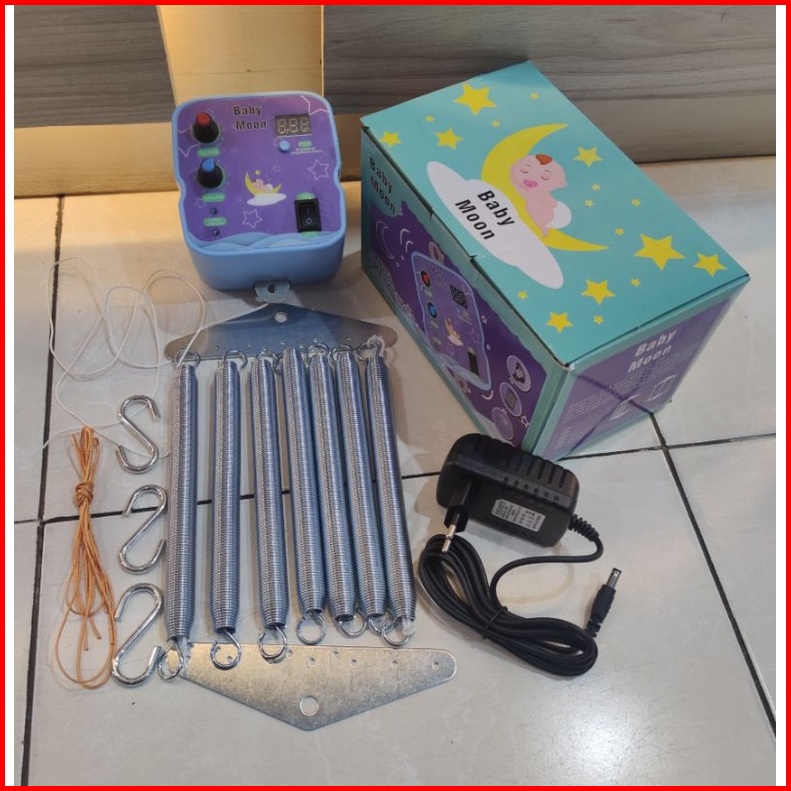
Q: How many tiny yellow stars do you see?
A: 10